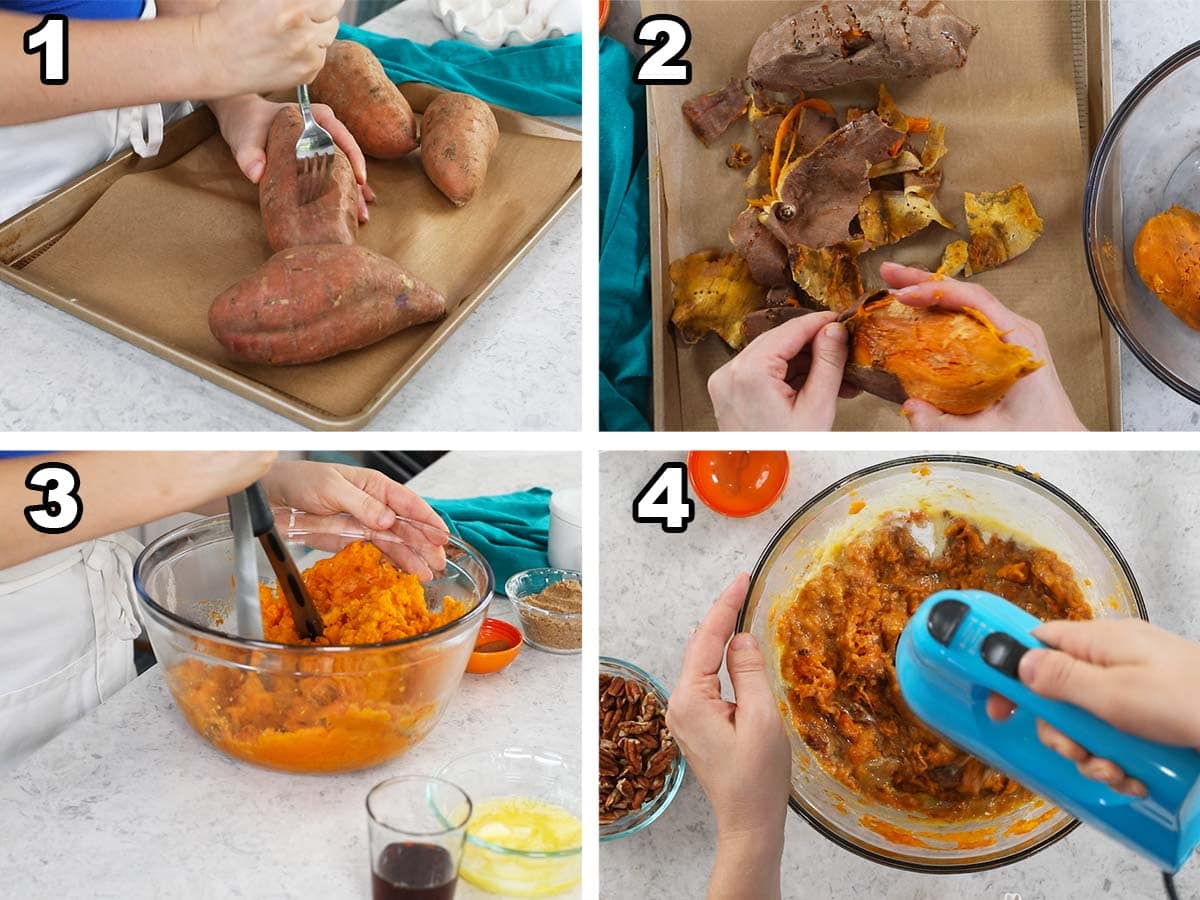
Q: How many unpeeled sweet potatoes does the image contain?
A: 5